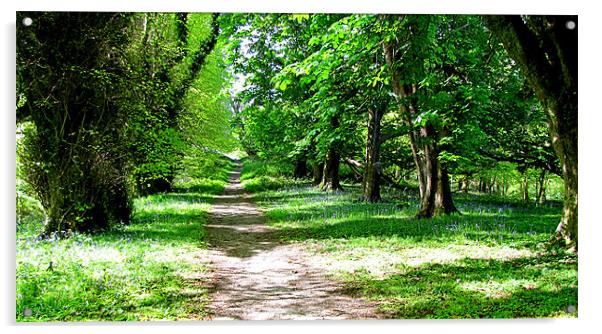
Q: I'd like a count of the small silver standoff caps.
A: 4